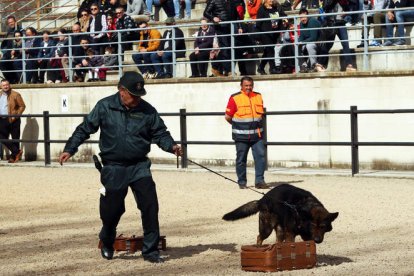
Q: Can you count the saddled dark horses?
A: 0